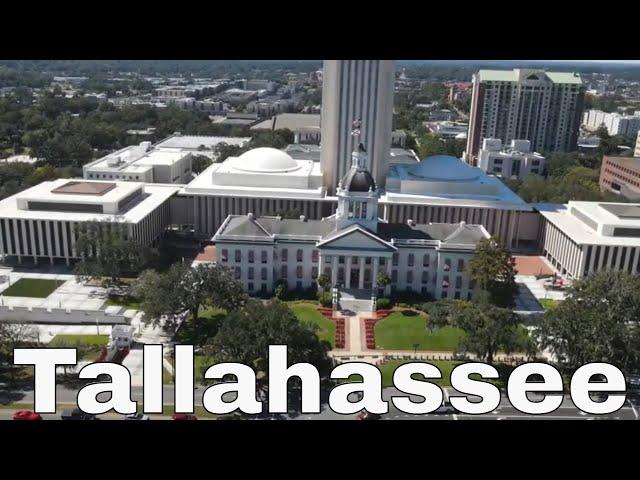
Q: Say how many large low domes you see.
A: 2